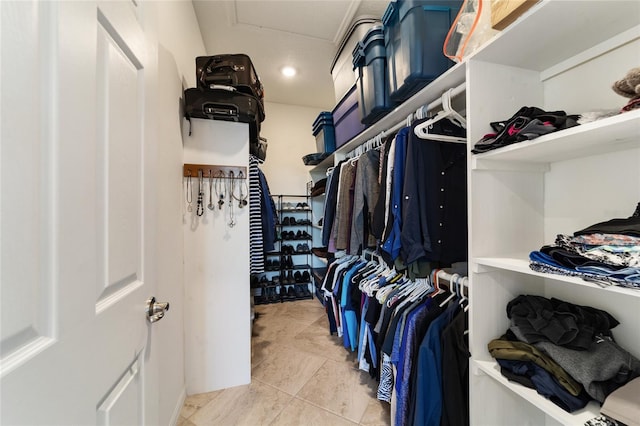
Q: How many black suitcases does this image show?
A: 2